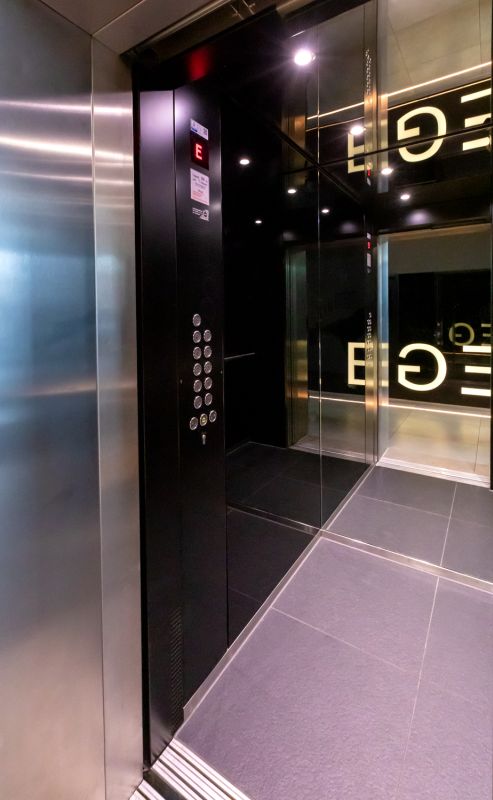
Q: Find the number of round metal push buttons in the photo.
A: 14